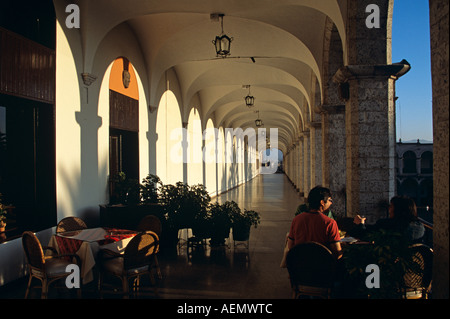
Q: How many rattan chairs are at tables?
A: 6